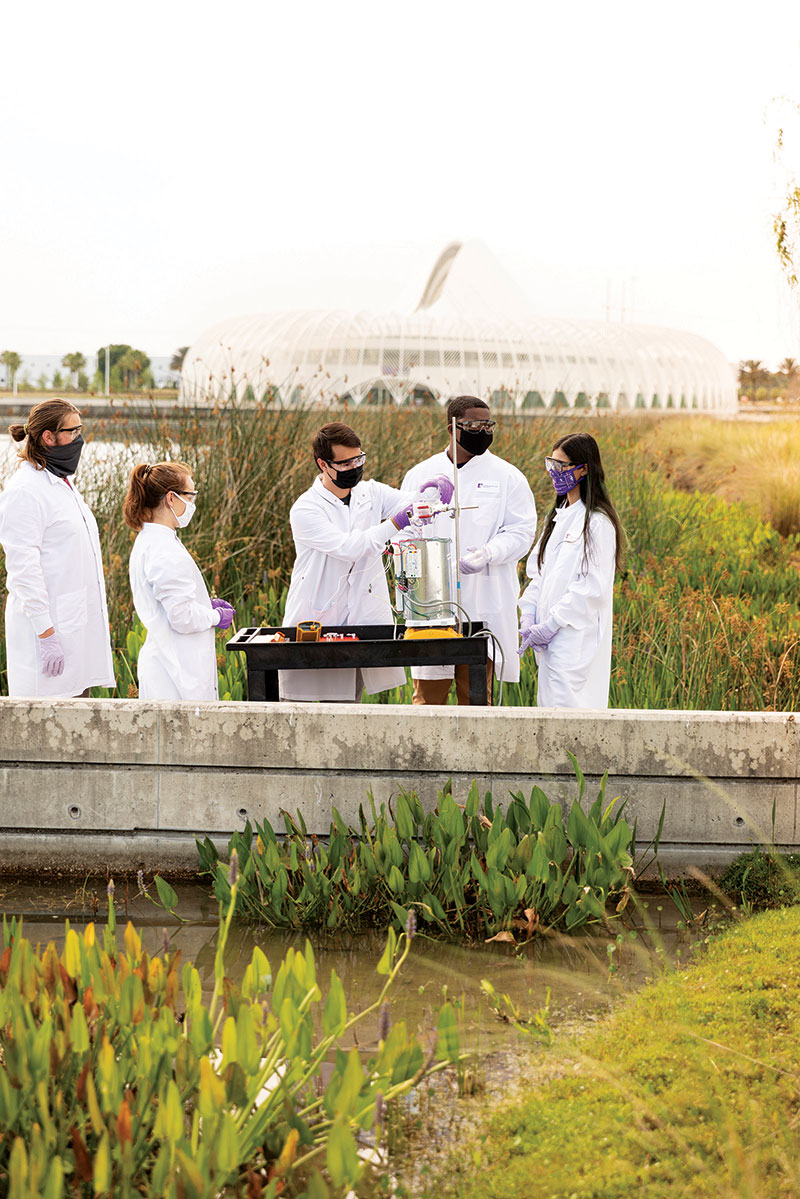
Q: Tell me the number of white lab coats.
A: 5